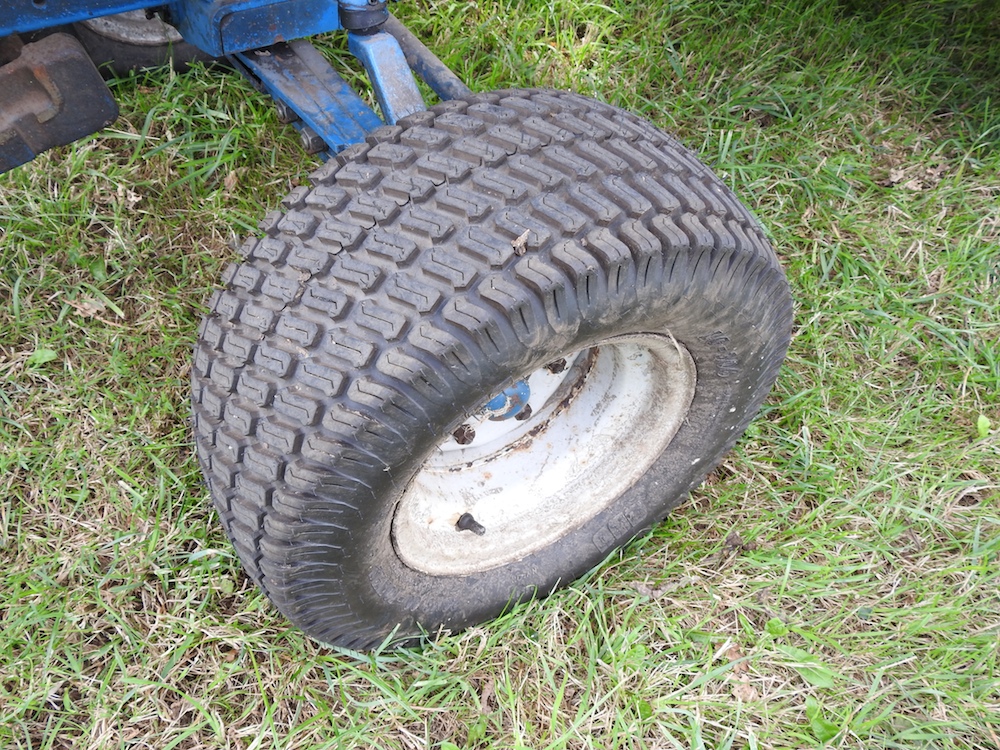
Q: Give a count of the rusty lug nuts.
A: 3